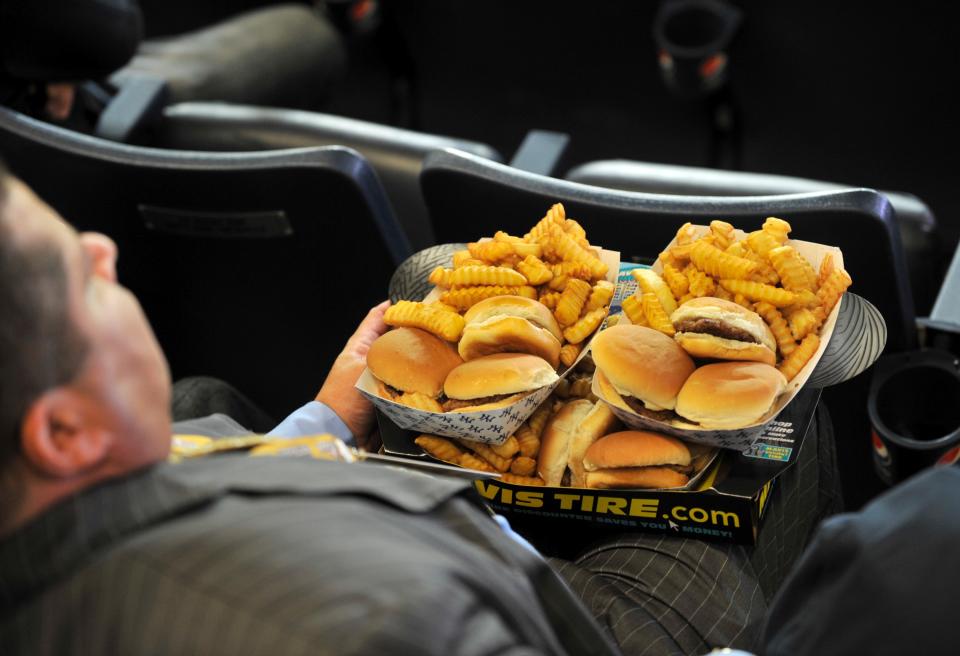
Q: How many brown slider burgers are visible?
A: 8